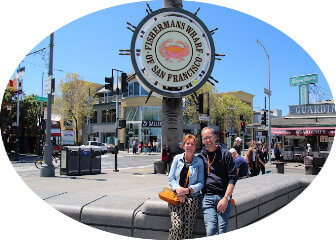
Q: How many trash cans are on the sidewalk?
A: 3